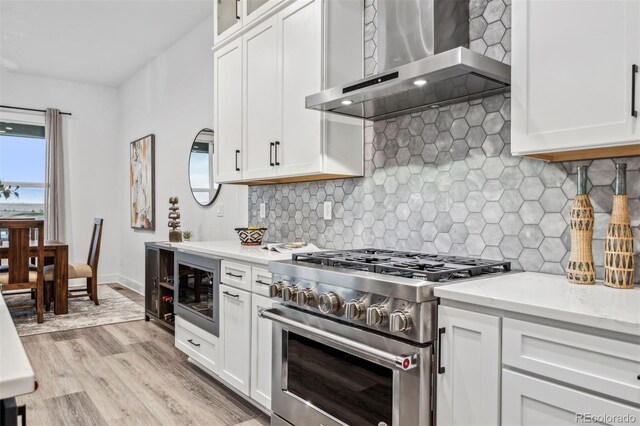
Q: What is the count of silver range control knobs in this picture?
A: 7